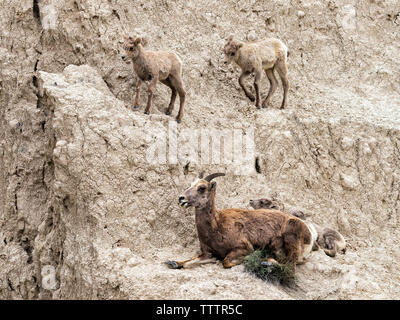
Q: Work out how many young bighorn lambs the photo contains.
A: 4